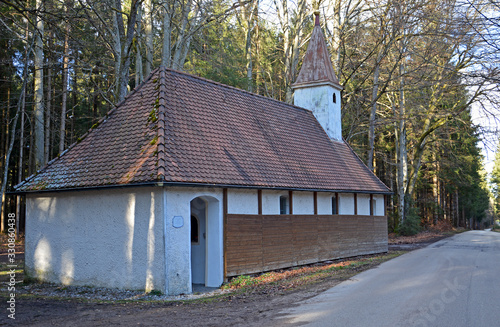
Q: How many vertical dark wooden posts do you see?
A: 8